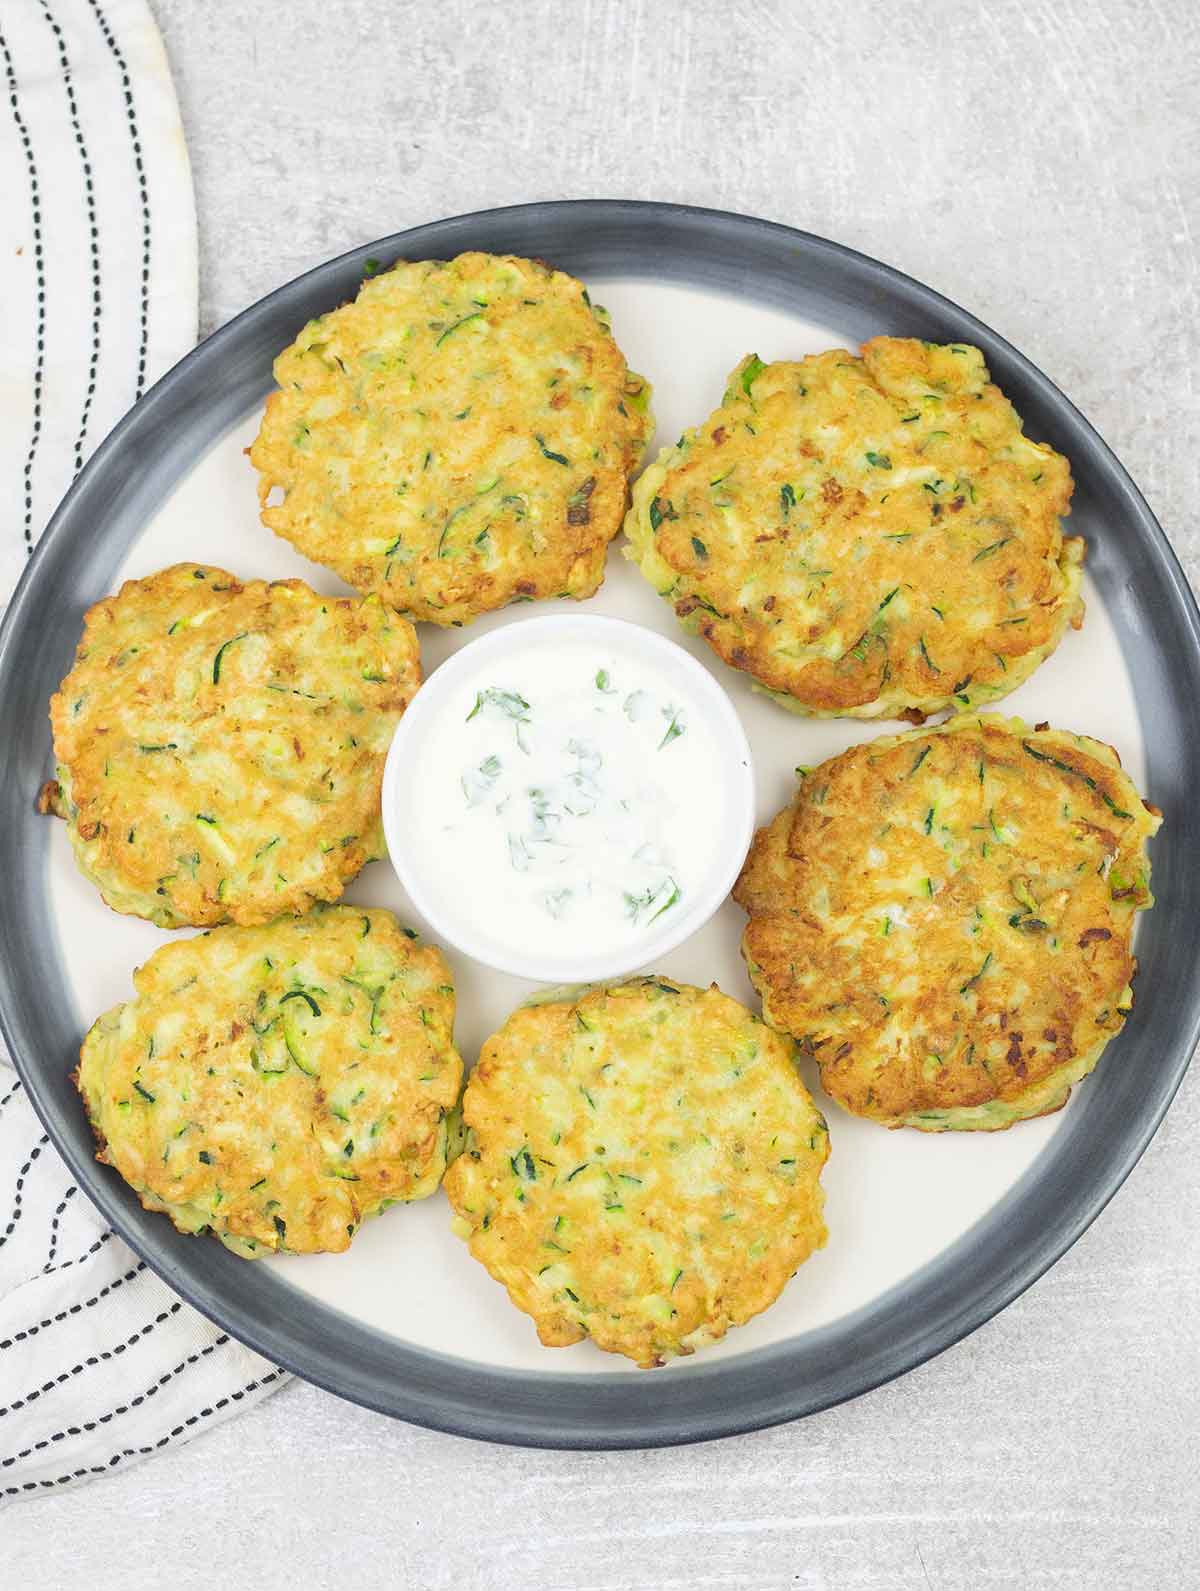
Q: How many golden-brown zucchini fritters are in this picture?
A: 6